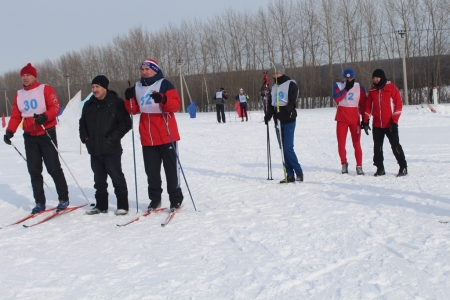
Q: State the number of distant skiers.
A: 2